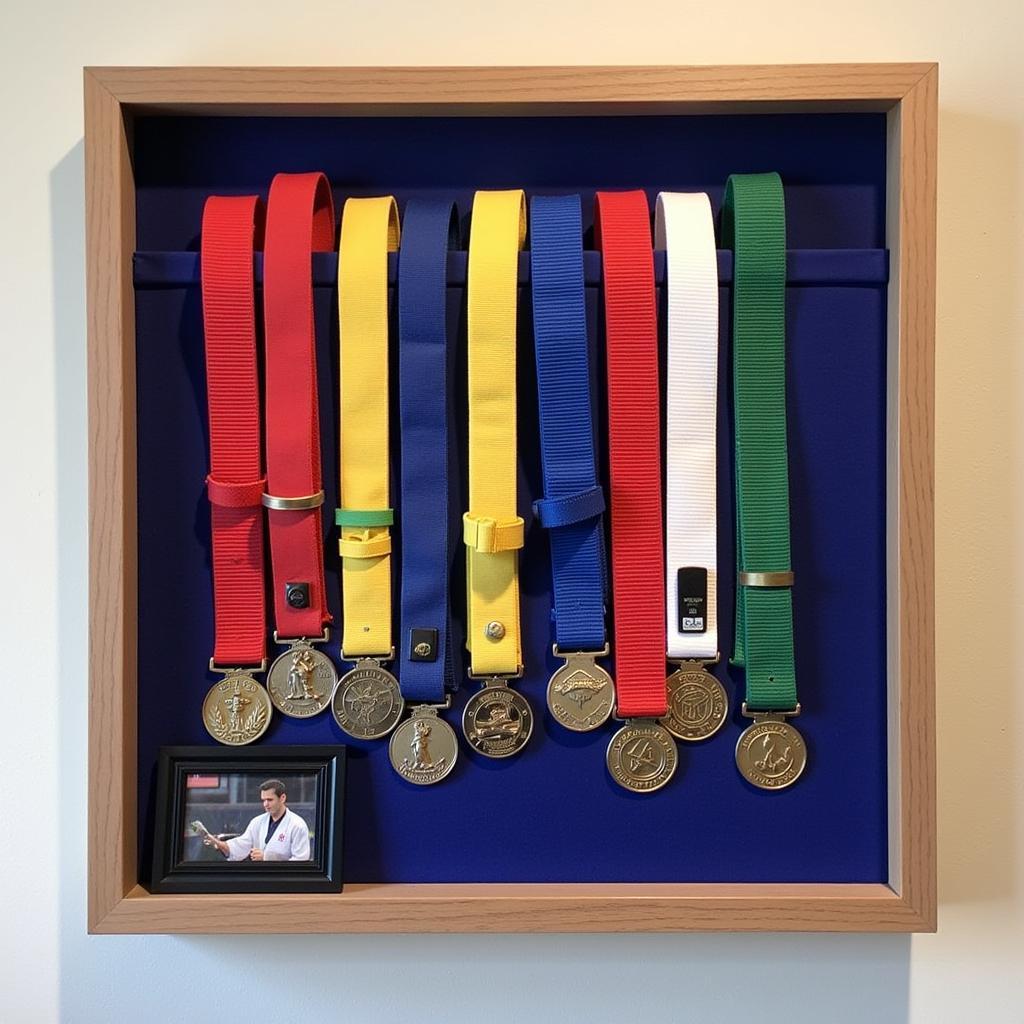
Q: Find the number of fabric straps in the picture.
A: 9